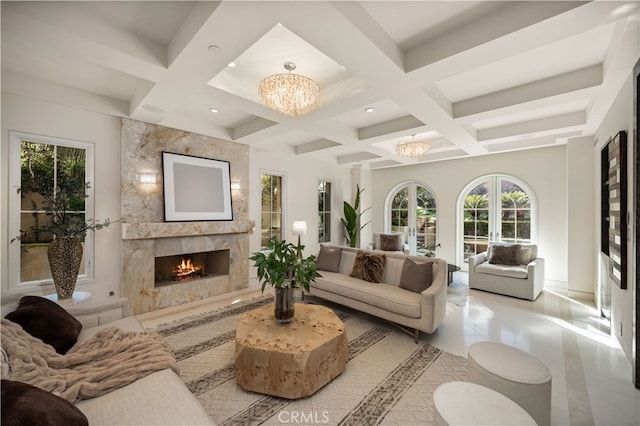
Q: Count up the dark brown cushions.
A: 2